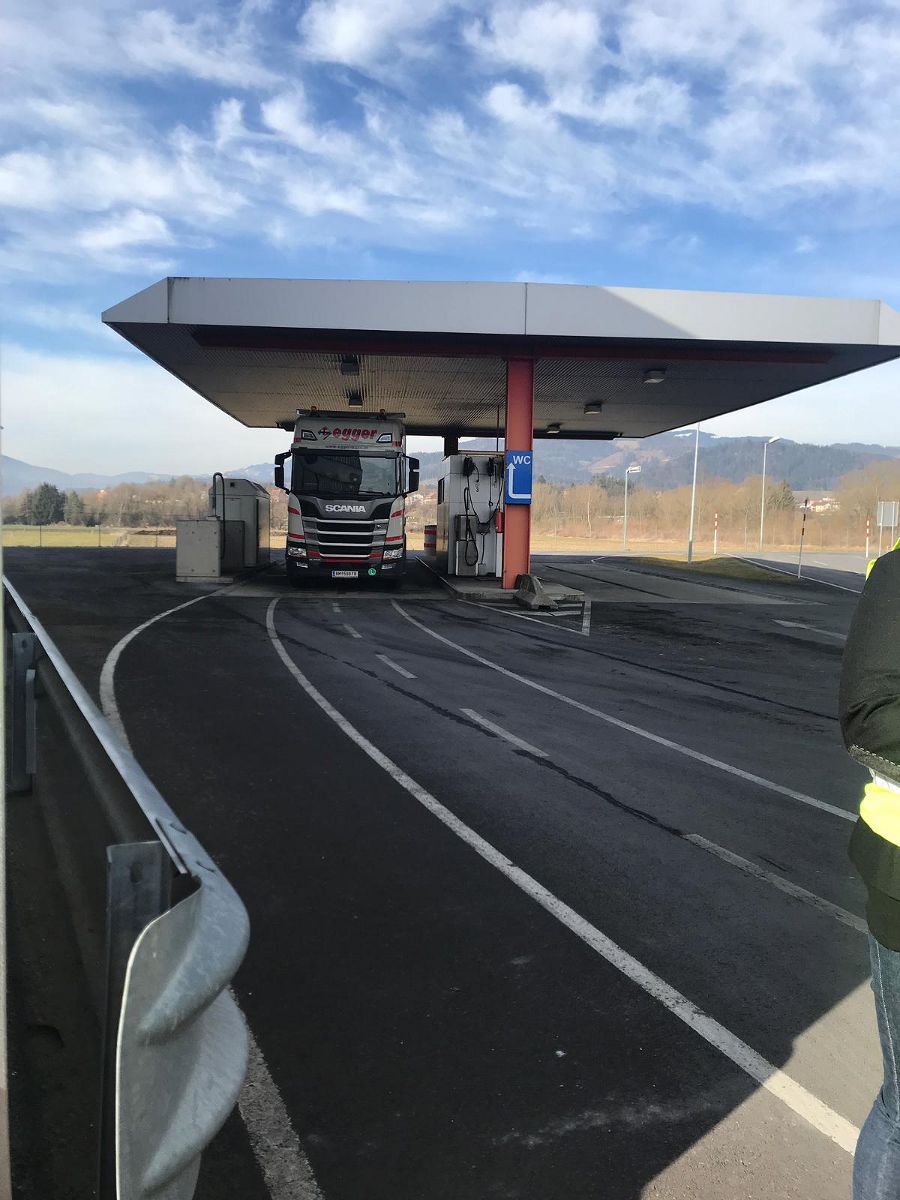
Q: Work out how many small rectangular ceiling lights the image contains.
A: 5